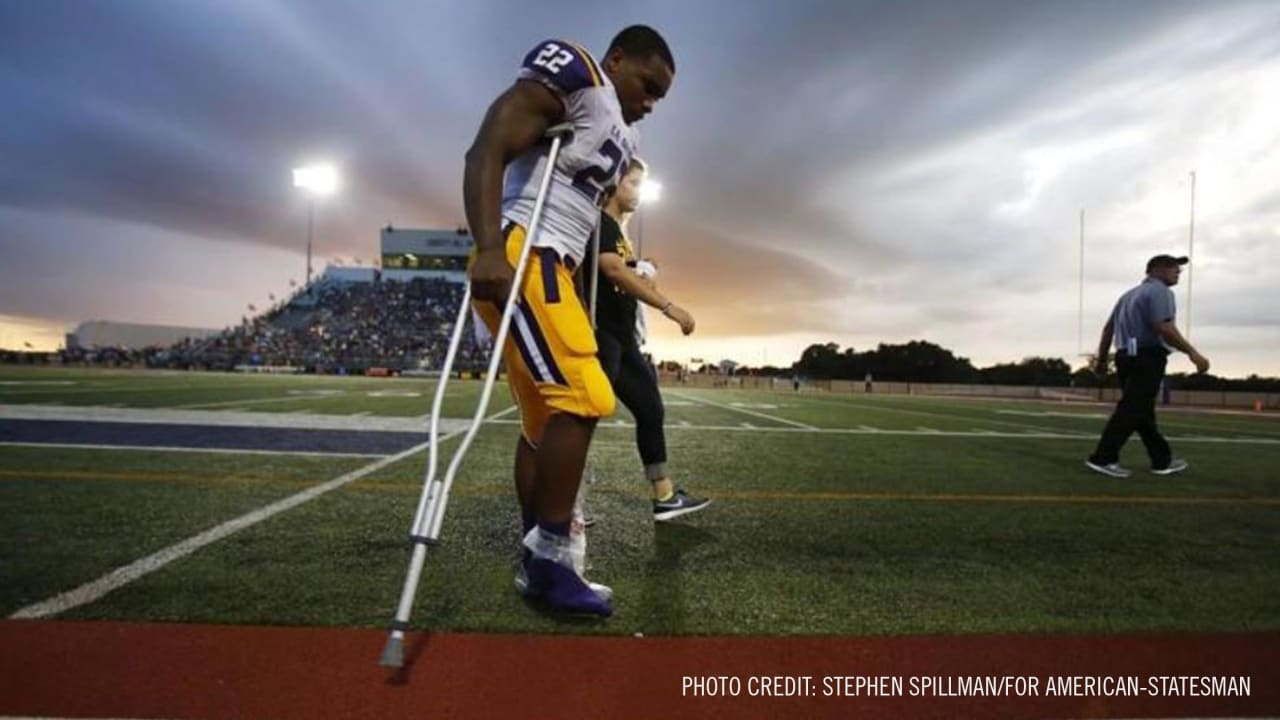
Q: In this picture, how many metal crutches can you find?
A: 2